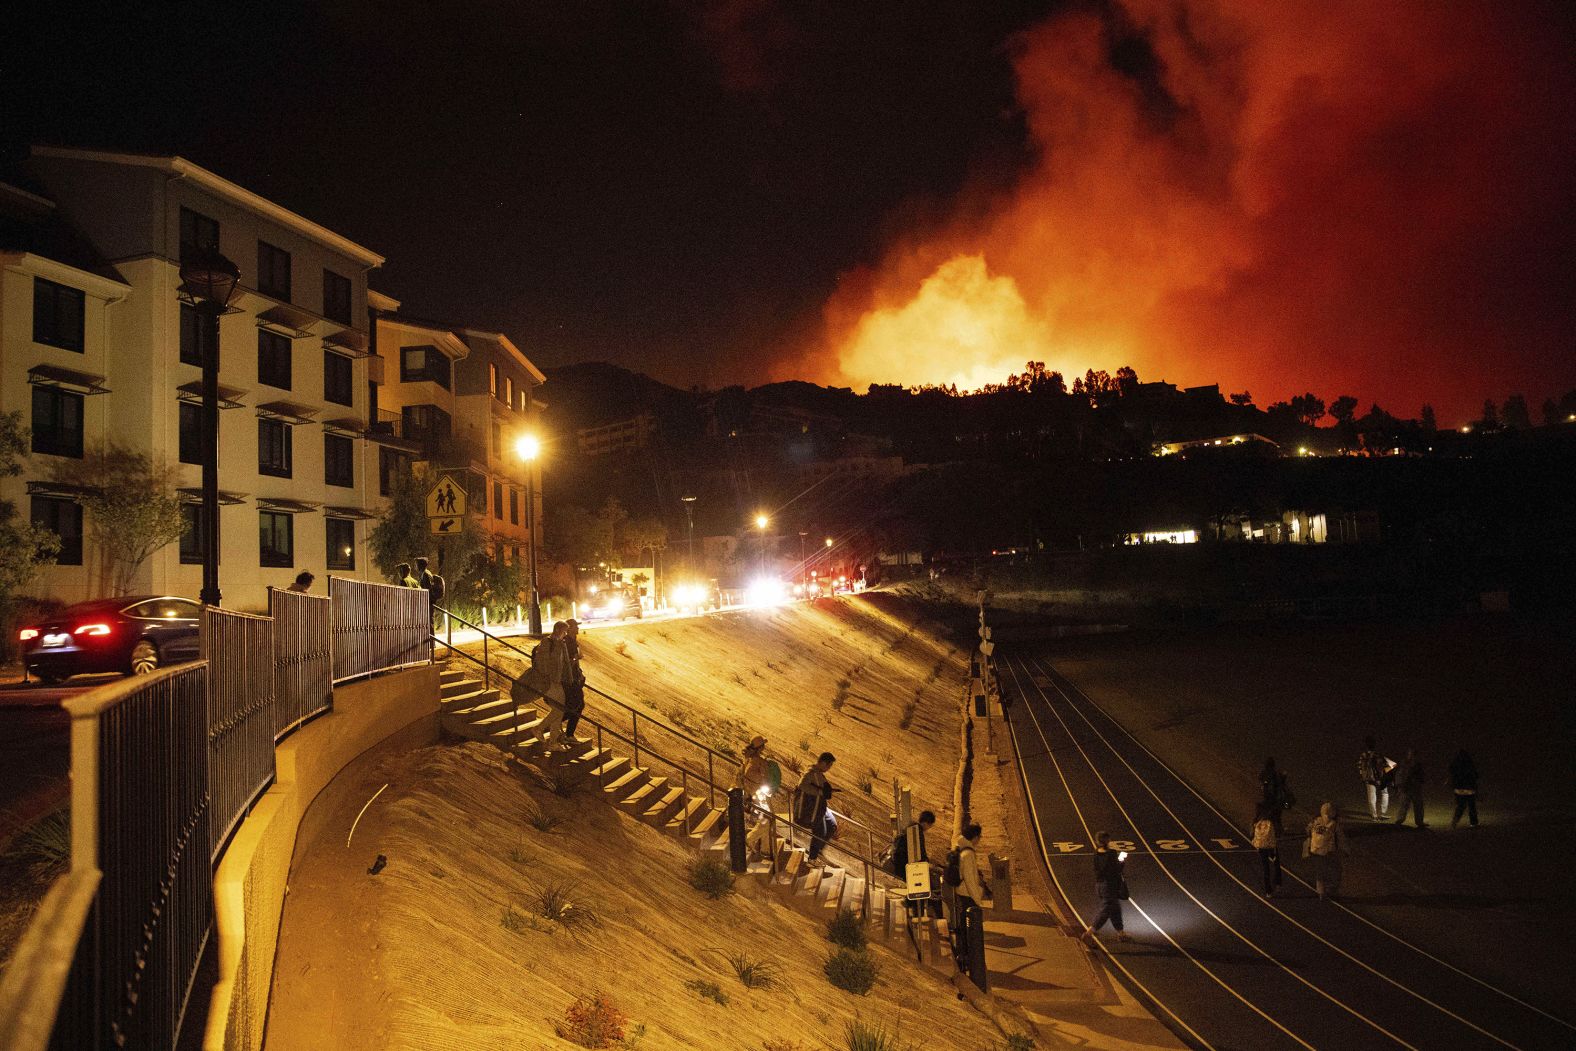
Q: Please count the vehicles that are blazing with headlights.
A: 3